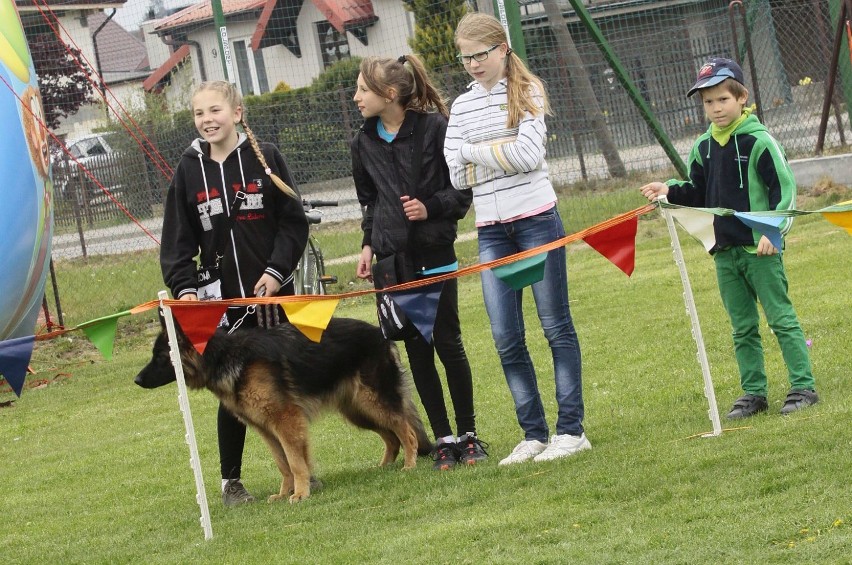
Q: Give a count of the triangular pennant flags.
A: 10